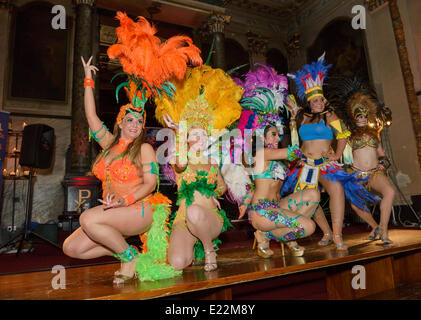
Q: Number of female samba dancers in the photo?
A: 5